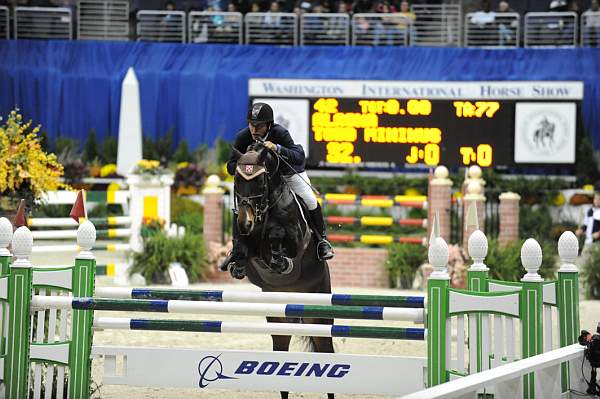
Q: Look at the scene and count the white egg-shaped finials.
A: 7